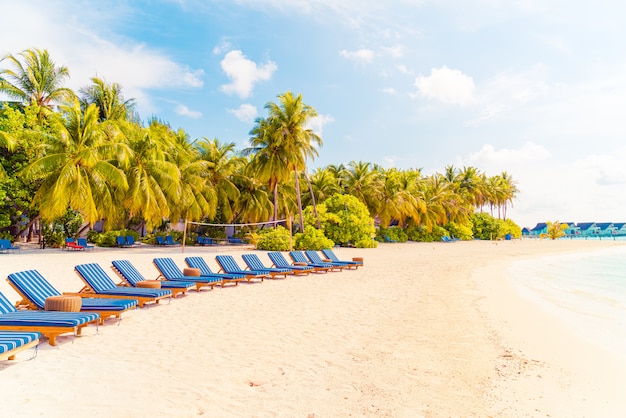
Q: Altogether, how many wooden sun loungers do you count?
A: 13